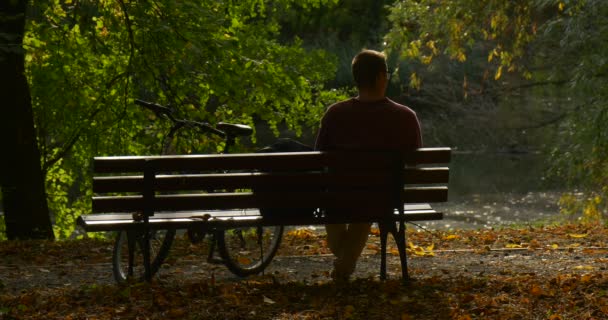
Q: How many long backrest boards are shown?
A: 3